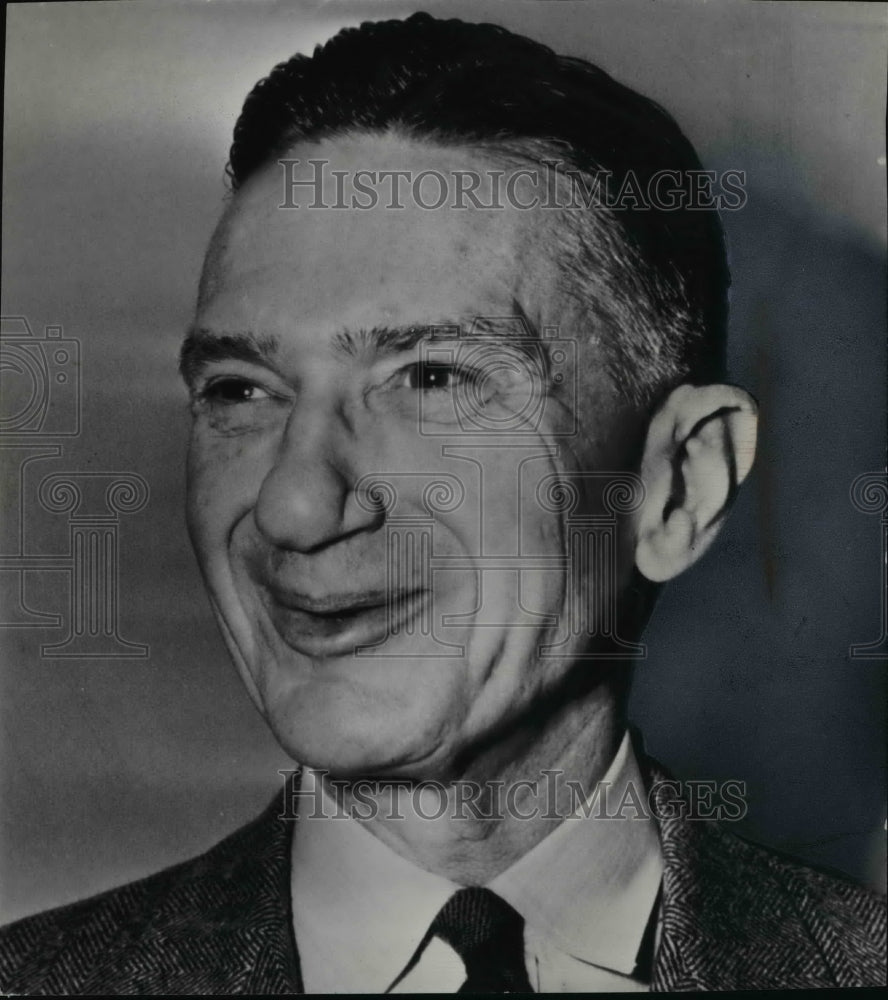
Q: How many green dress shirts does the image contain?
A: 0